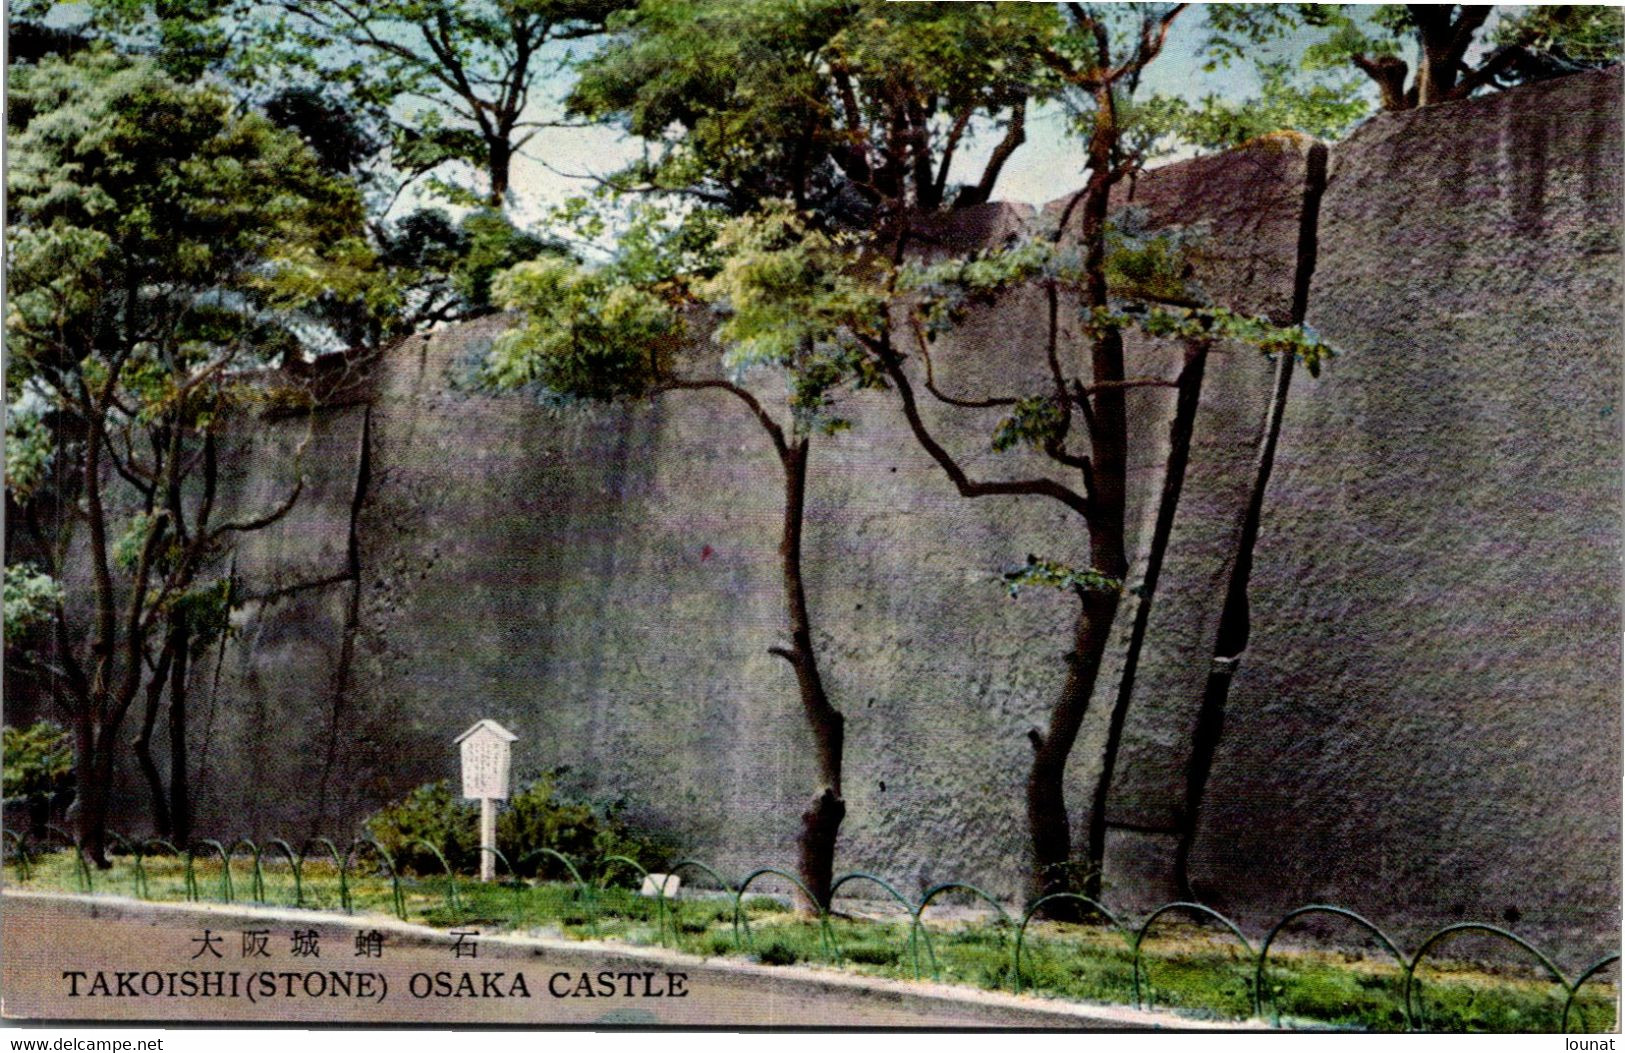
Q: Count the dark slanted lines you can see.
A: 2